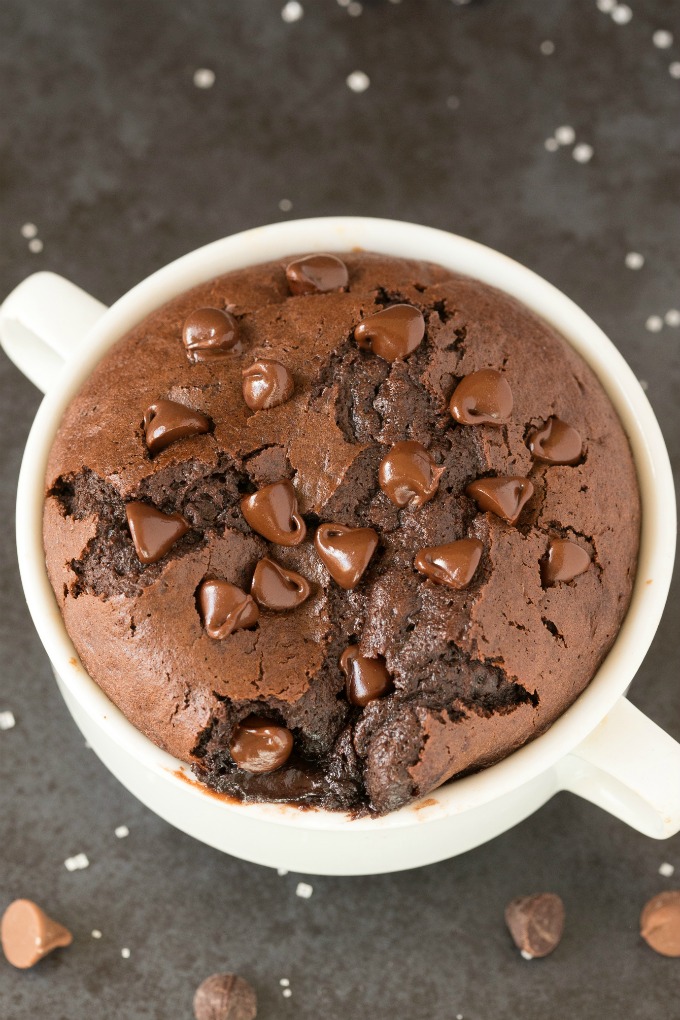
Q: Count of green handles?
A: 0